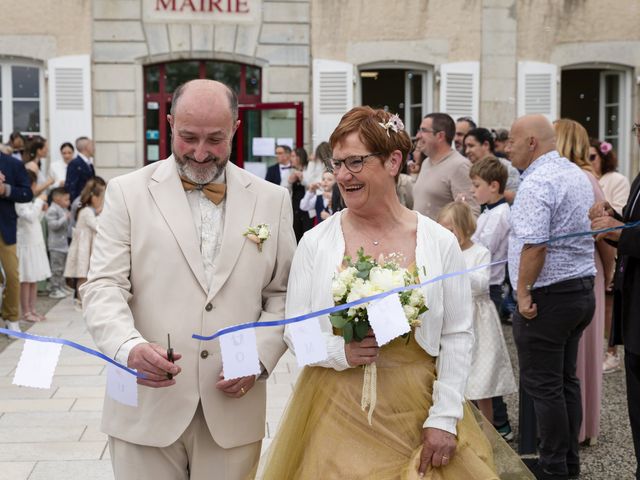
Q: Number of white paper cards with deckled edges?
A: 5